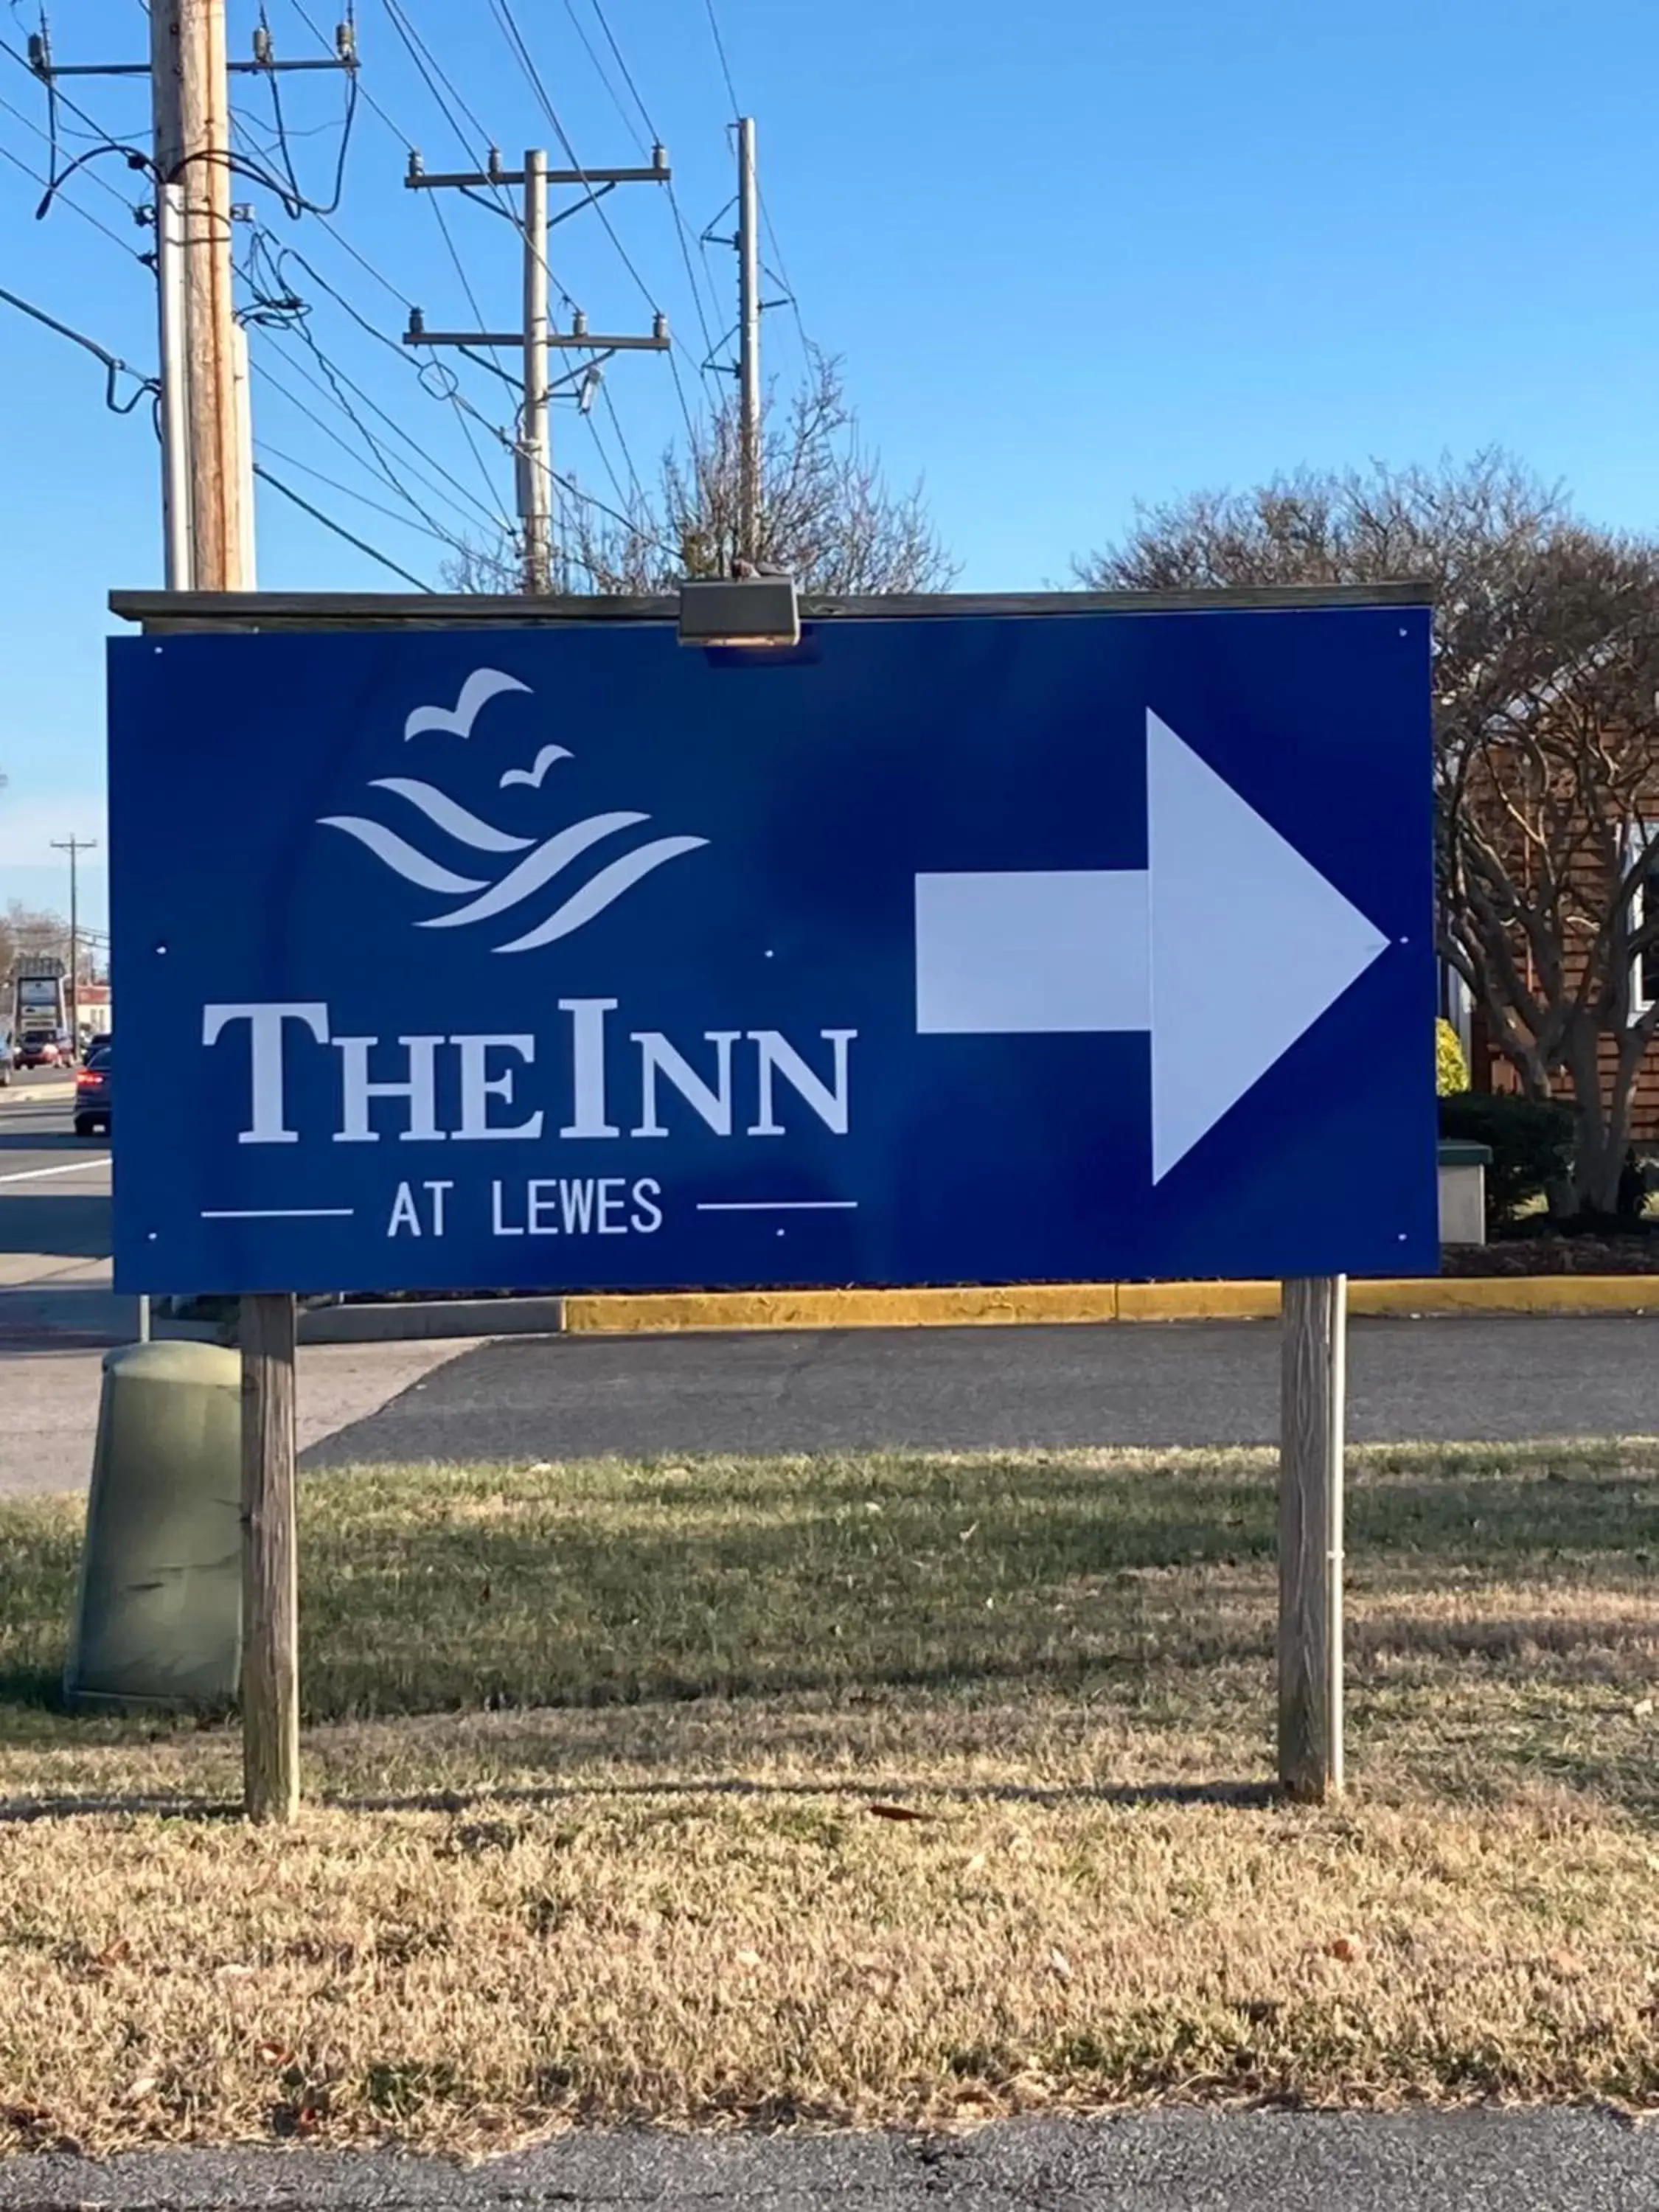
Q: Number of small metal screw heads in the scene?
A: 8